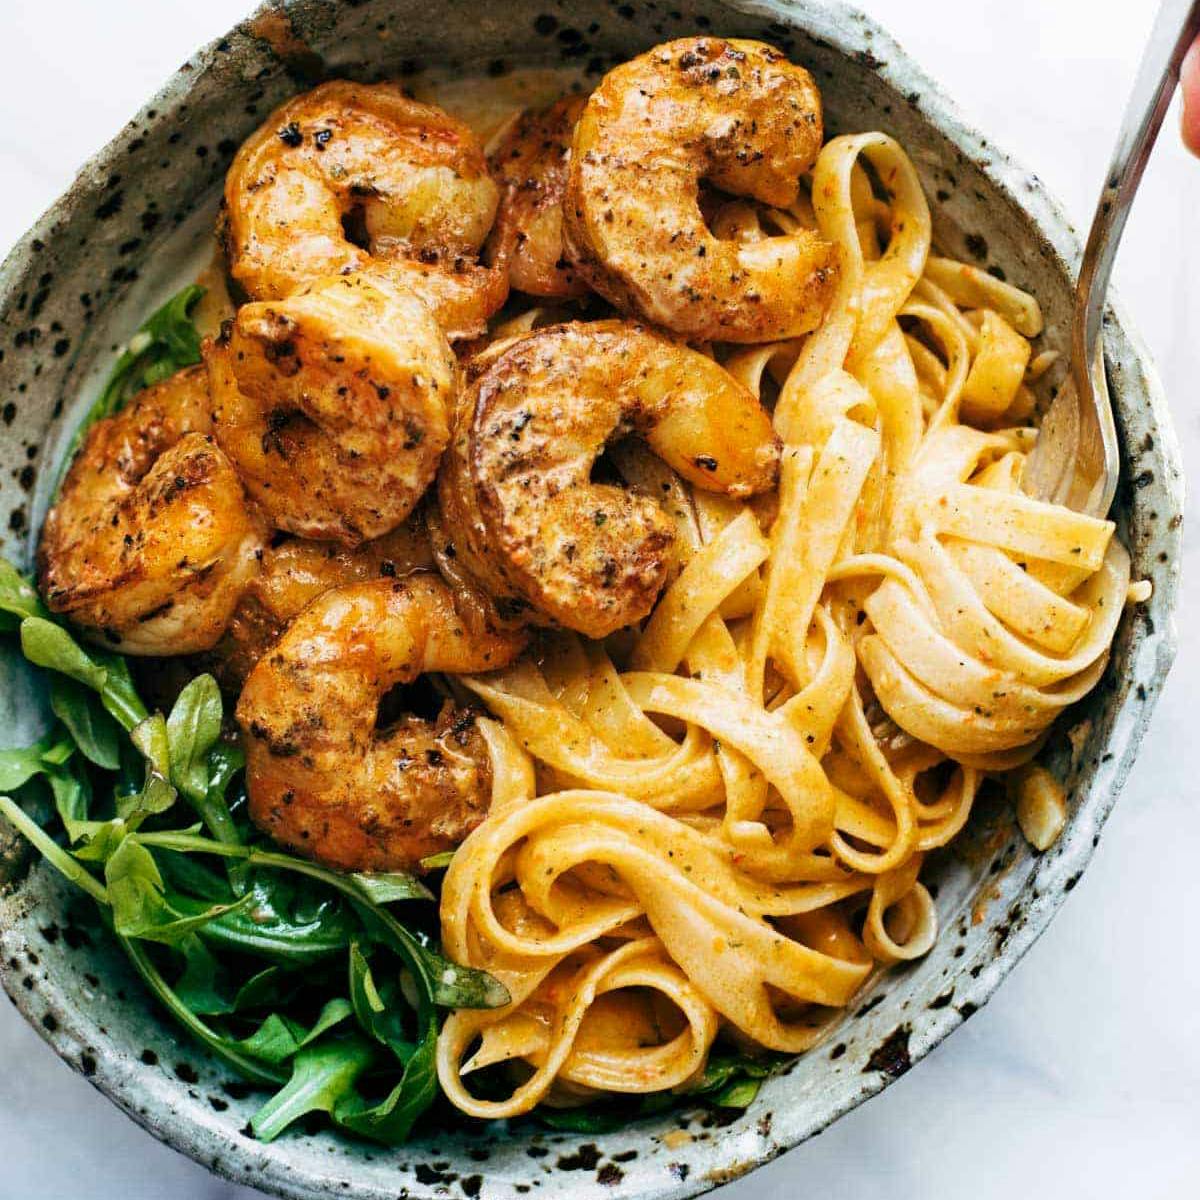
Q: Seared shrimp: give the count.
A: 8